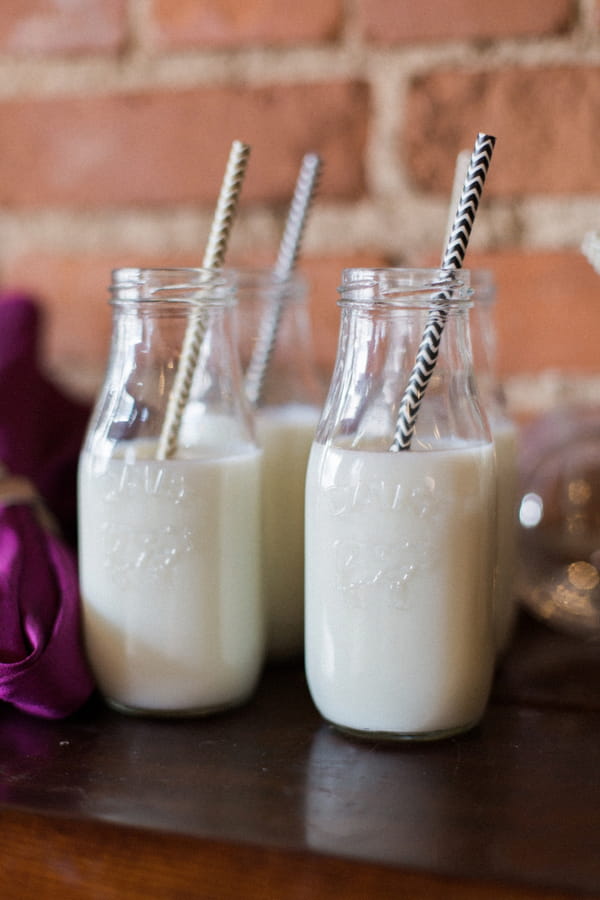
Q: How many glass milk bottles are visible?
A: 4